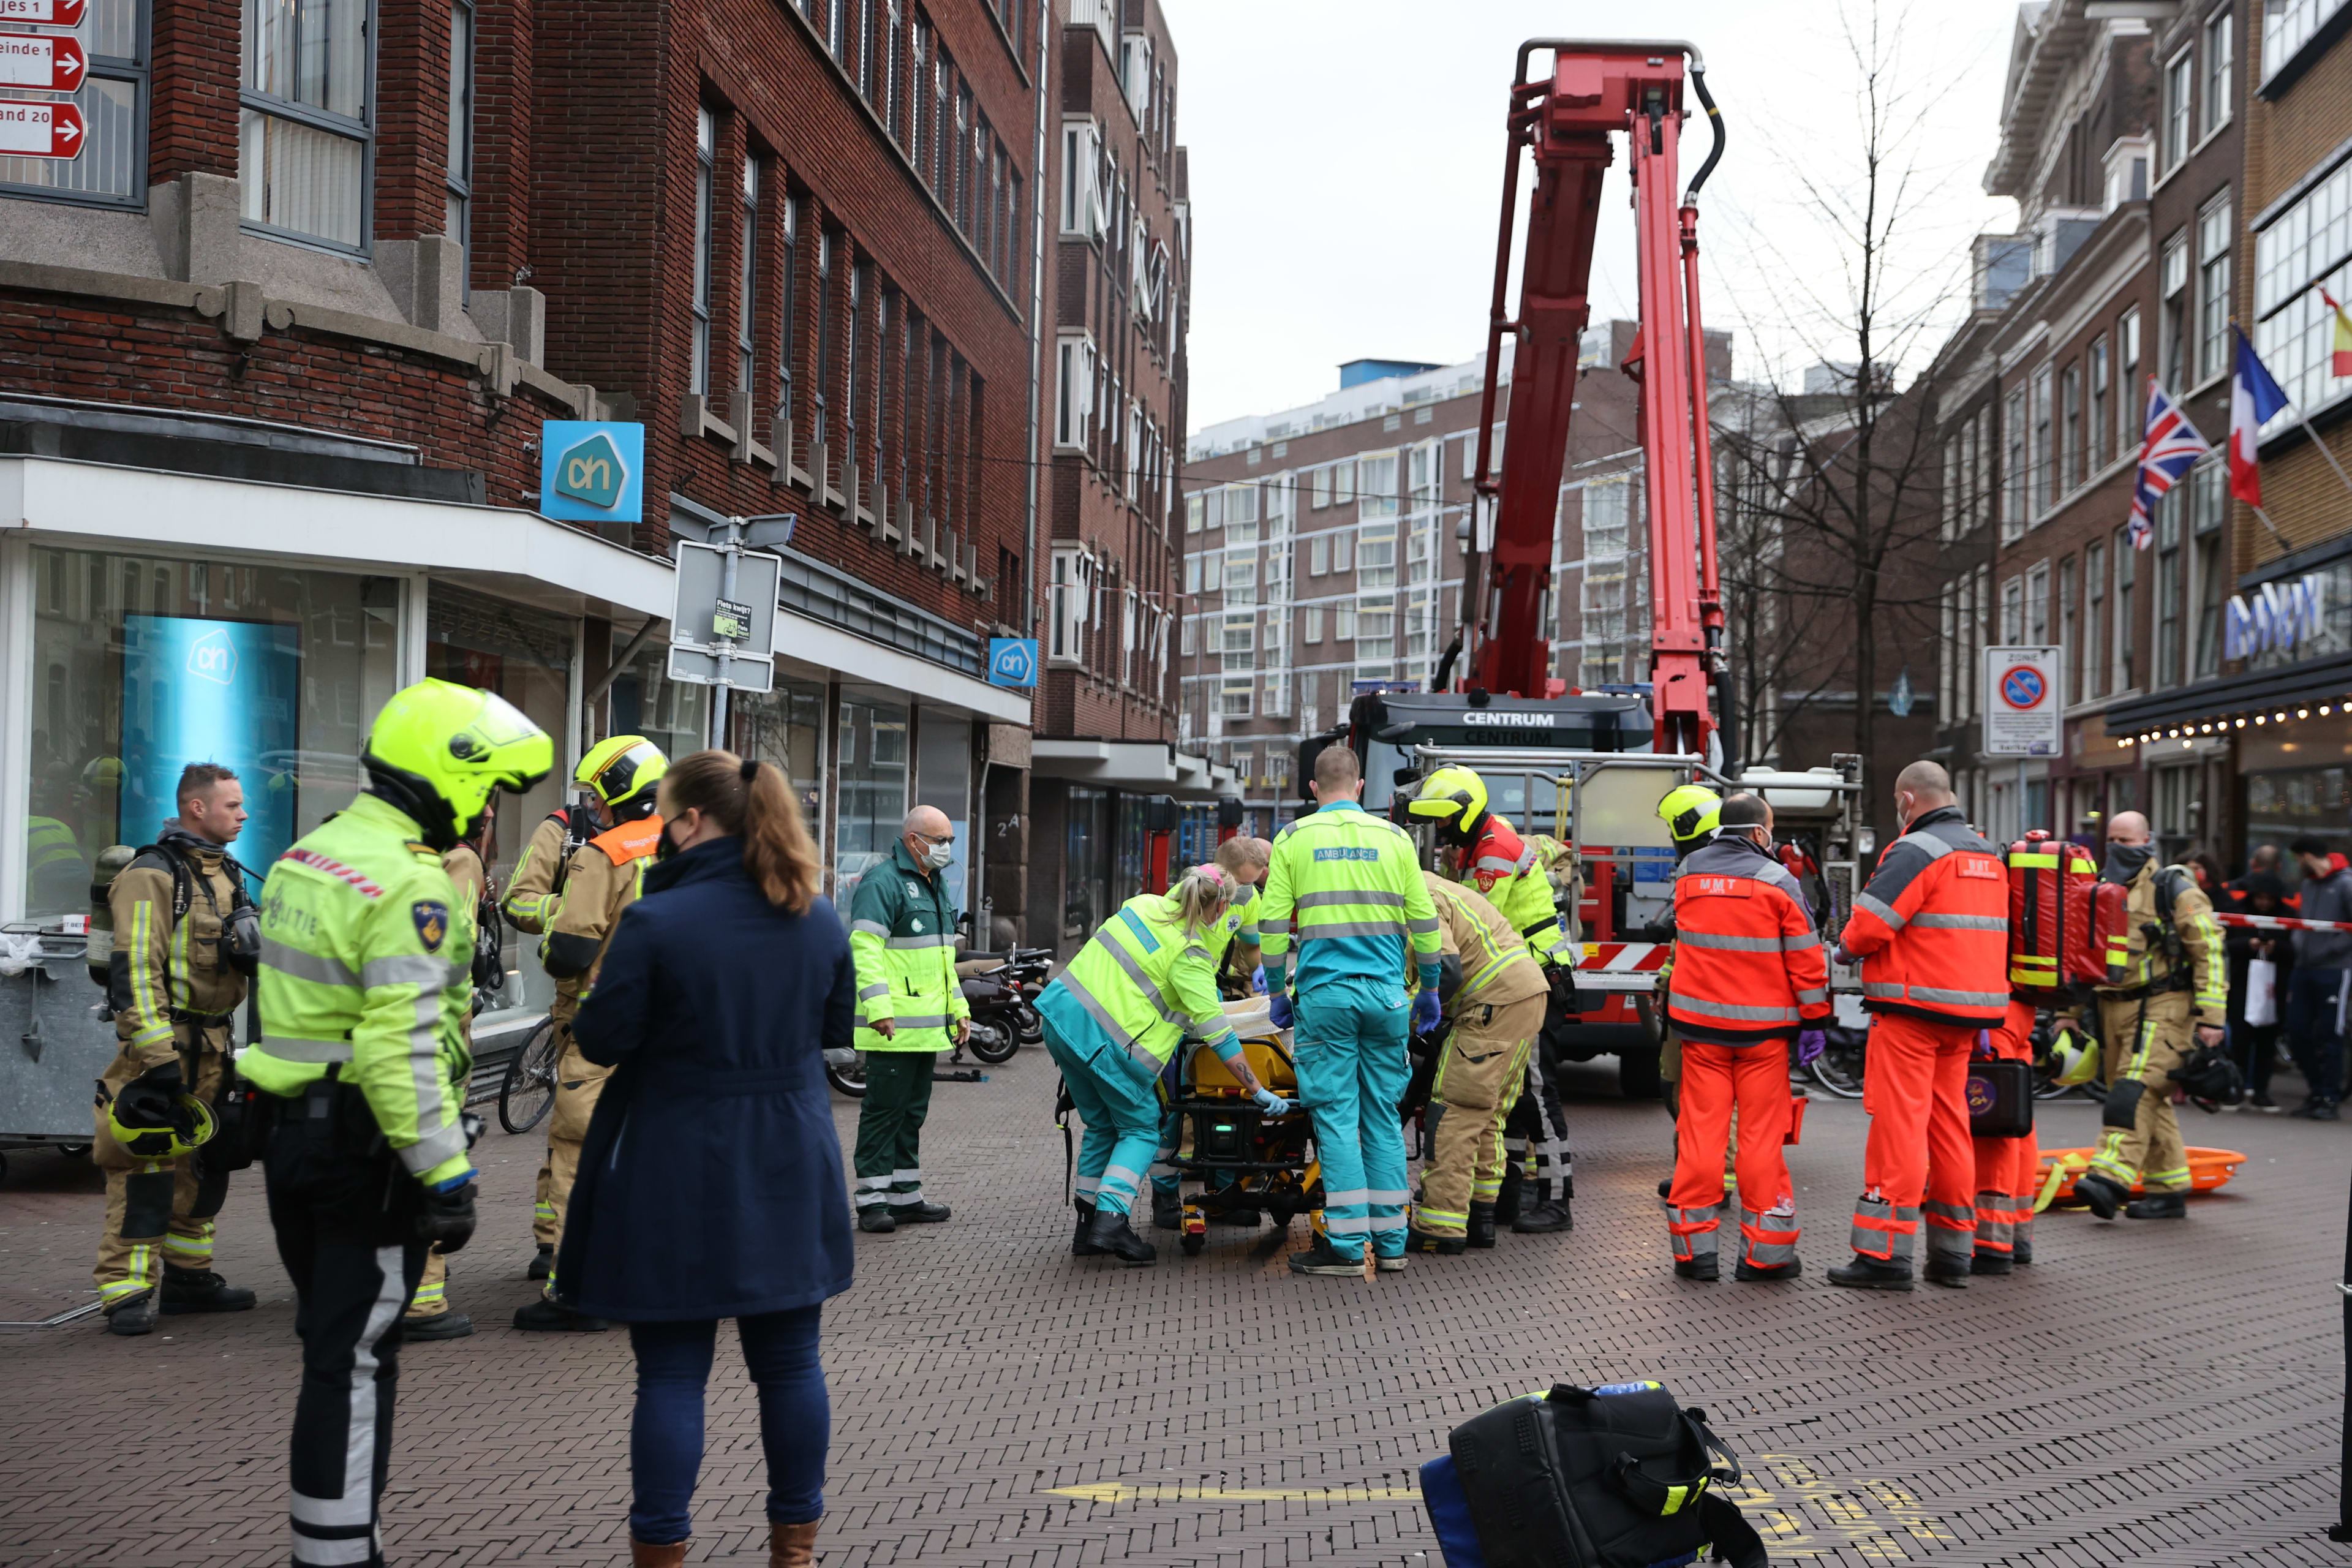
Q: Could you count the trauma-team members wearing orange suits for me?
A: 3